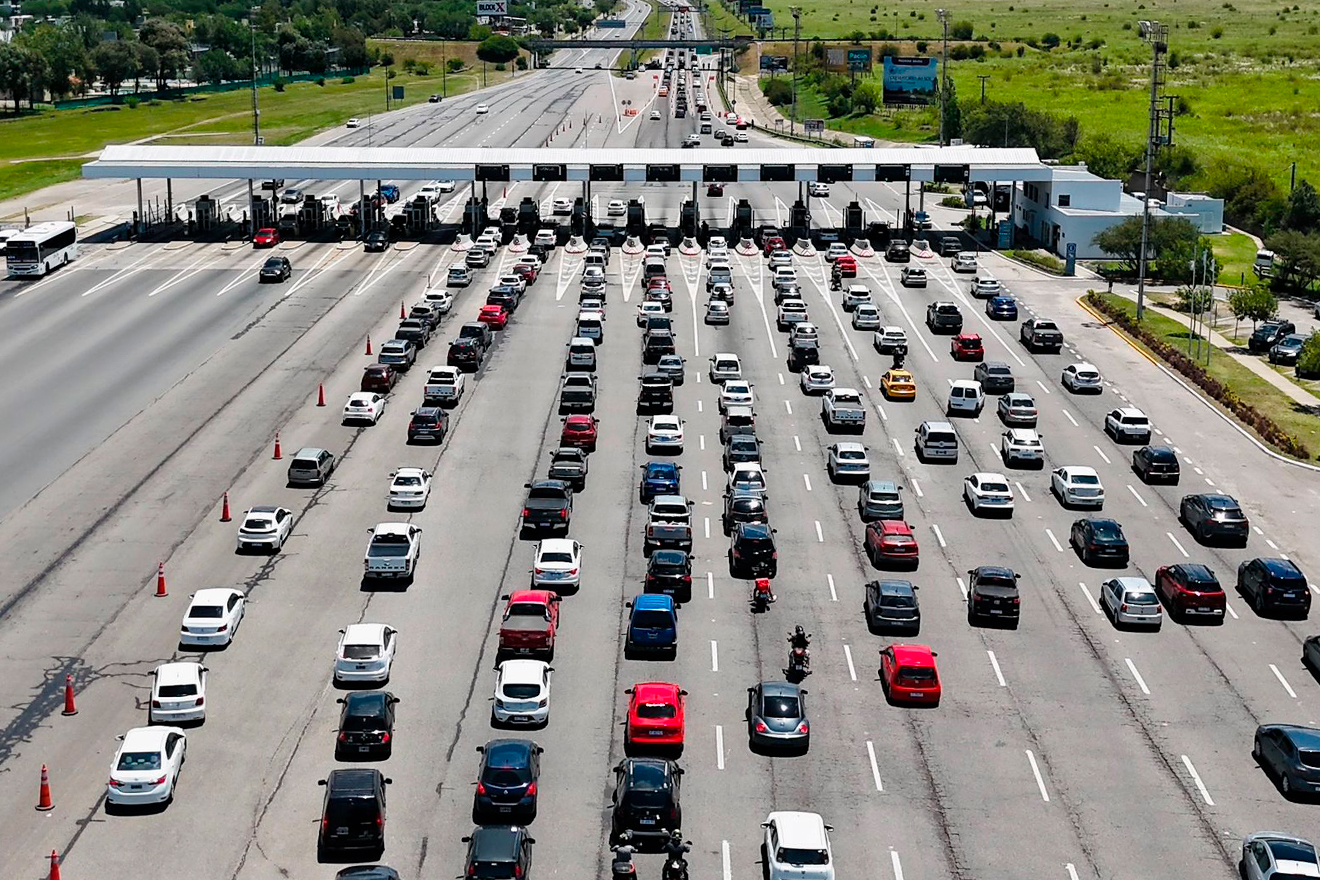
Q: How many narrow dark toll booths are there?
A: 13